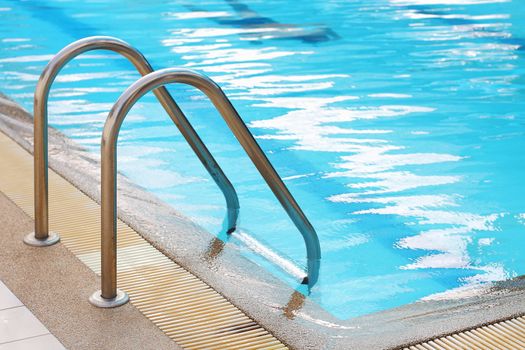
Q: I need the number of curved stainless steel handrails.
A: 2